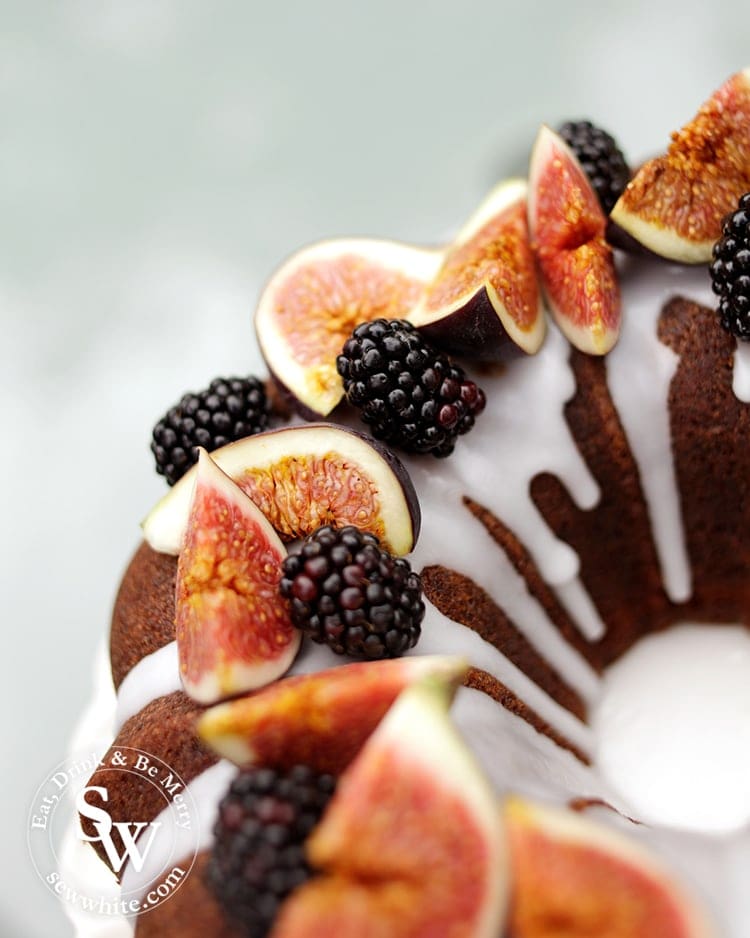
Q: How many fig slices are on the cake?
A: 9